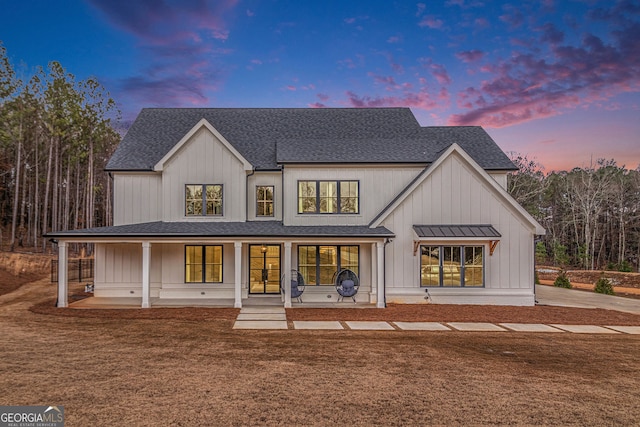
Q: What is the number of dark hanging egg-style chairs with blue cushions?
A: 2